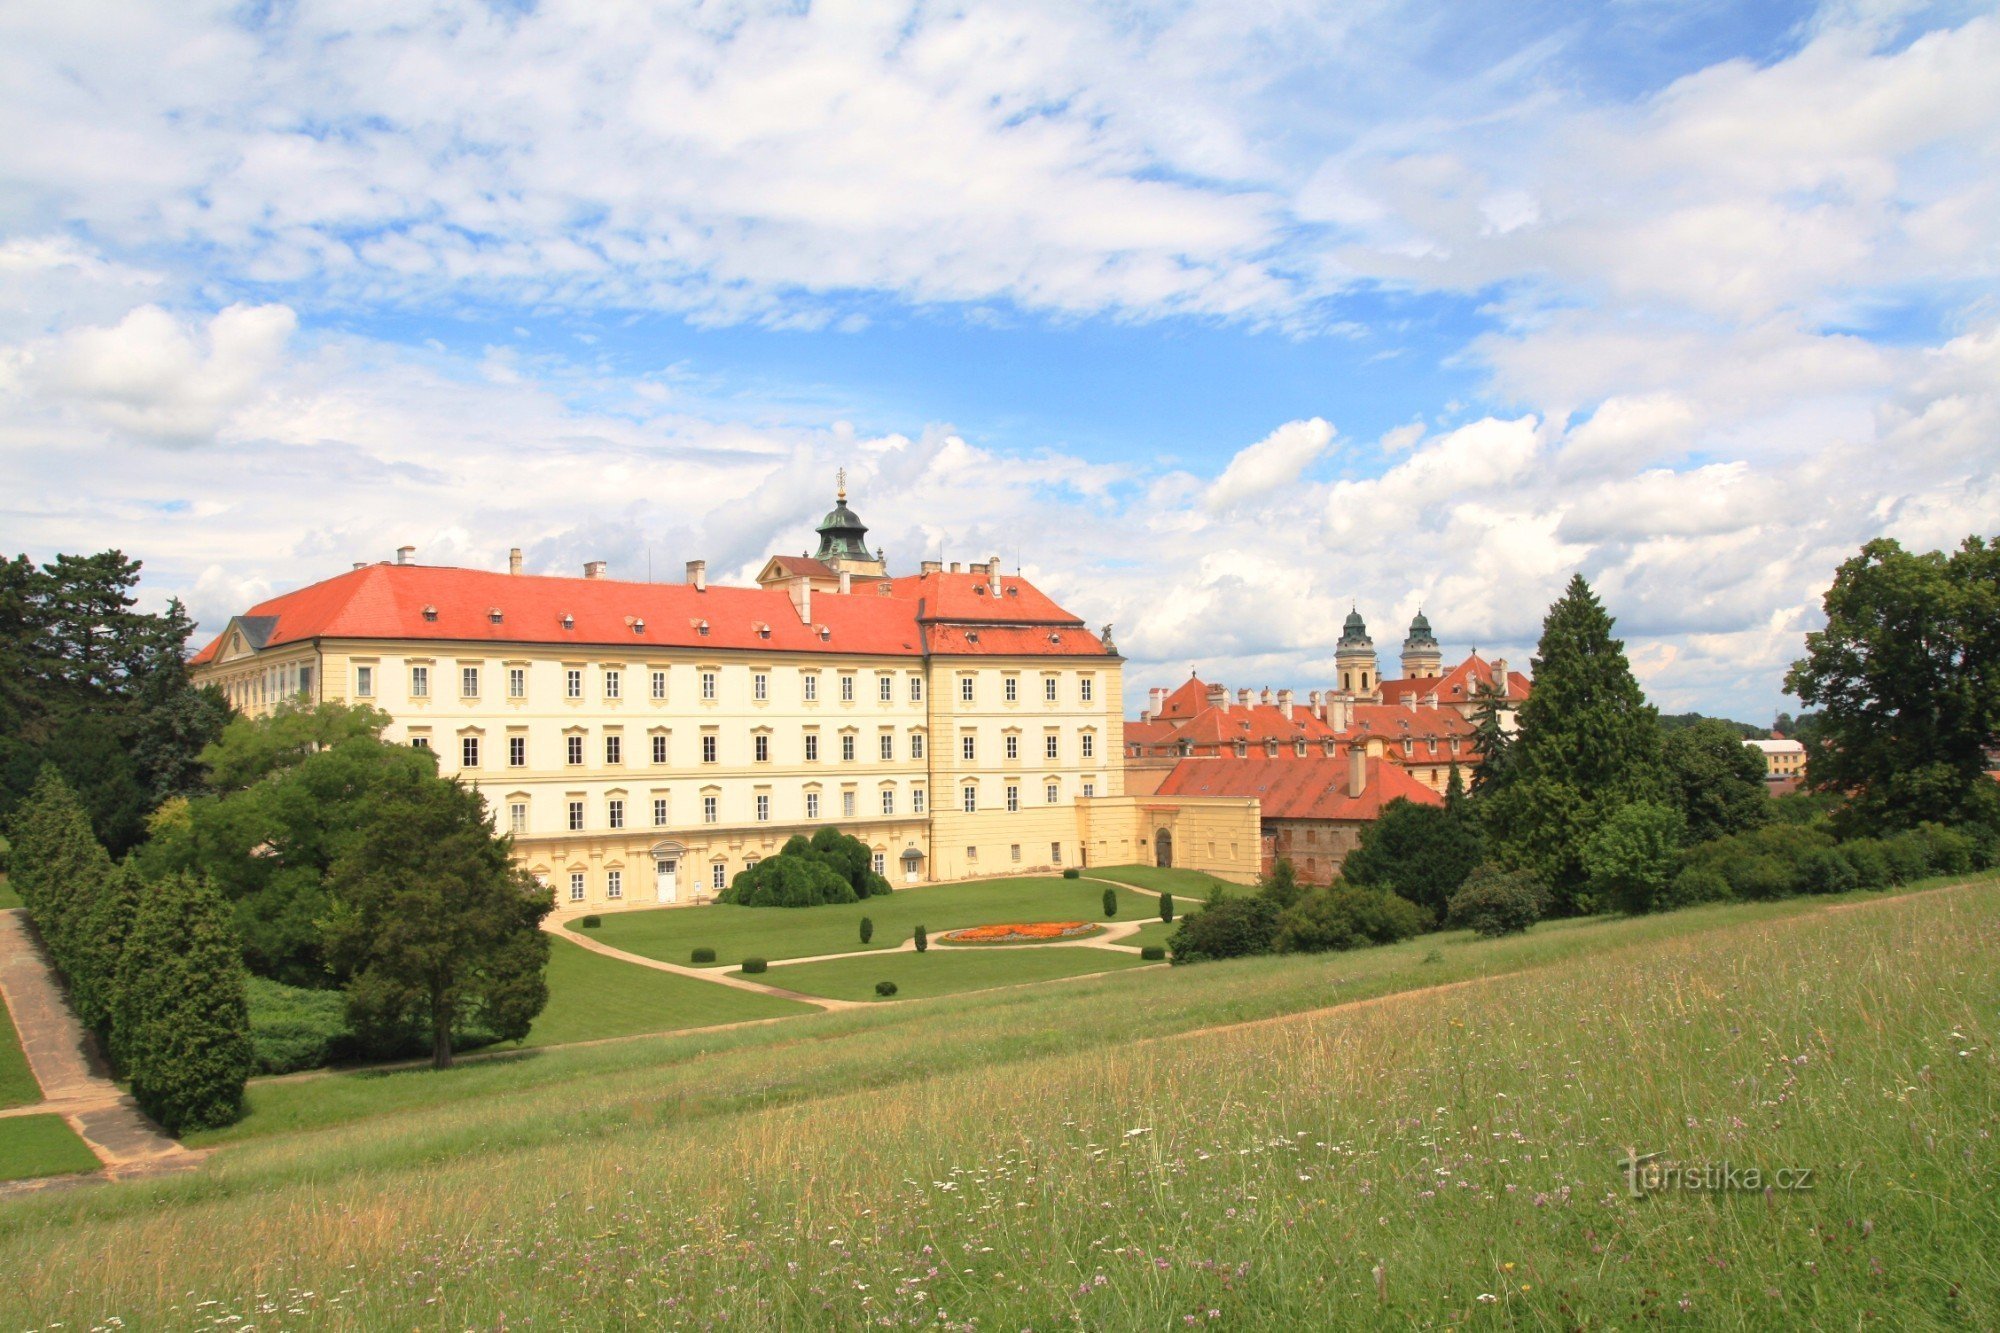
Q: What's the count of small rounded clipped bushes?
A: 6